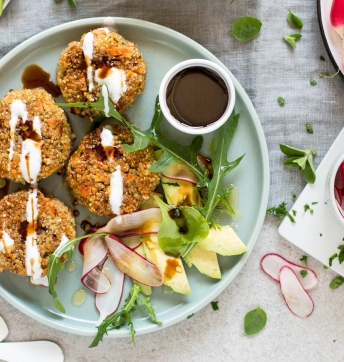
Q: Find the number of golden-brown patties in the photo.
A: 4